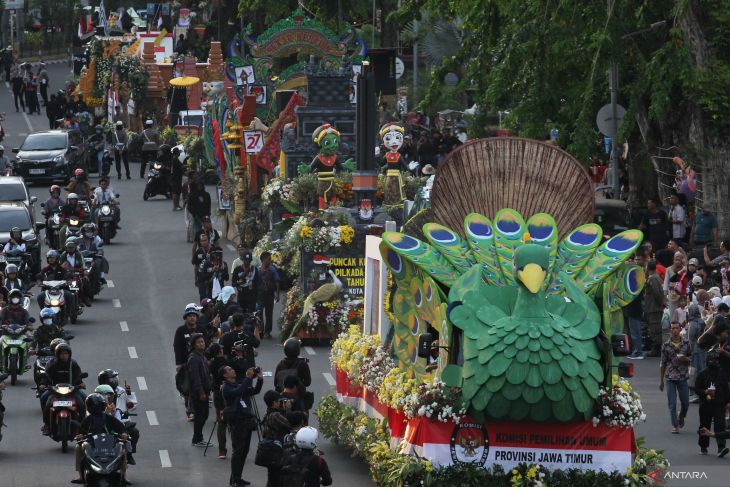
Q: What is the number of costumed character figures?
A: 2